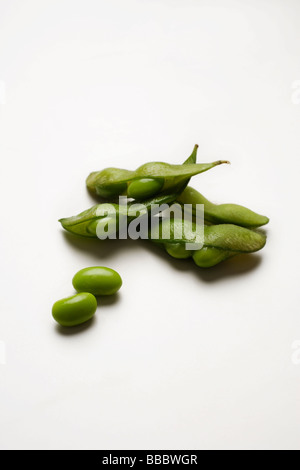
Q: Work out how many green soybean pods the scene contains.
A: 4